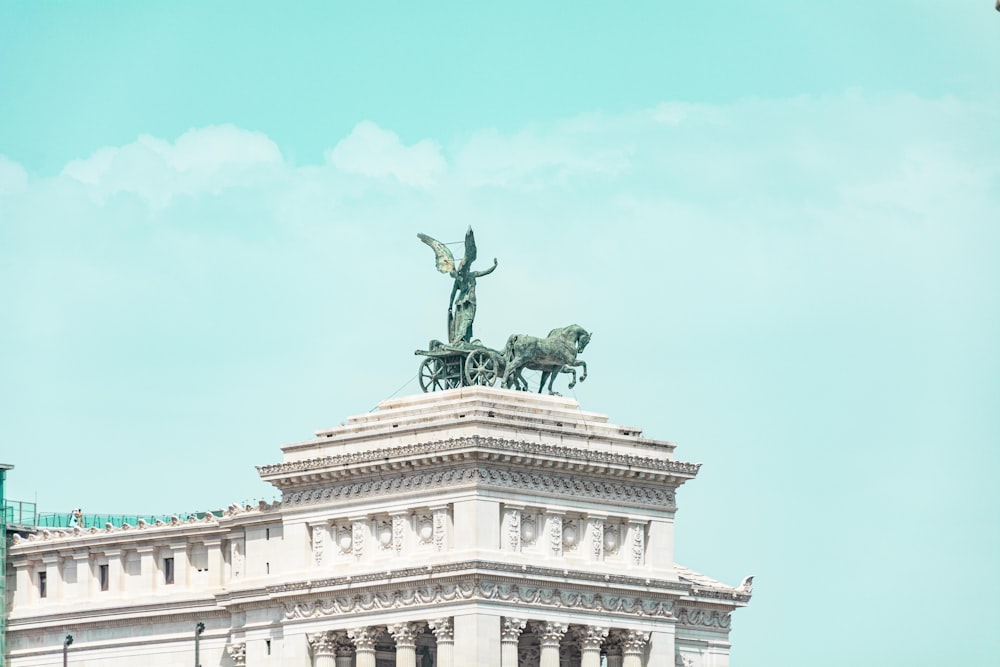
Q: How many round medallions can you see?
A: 6